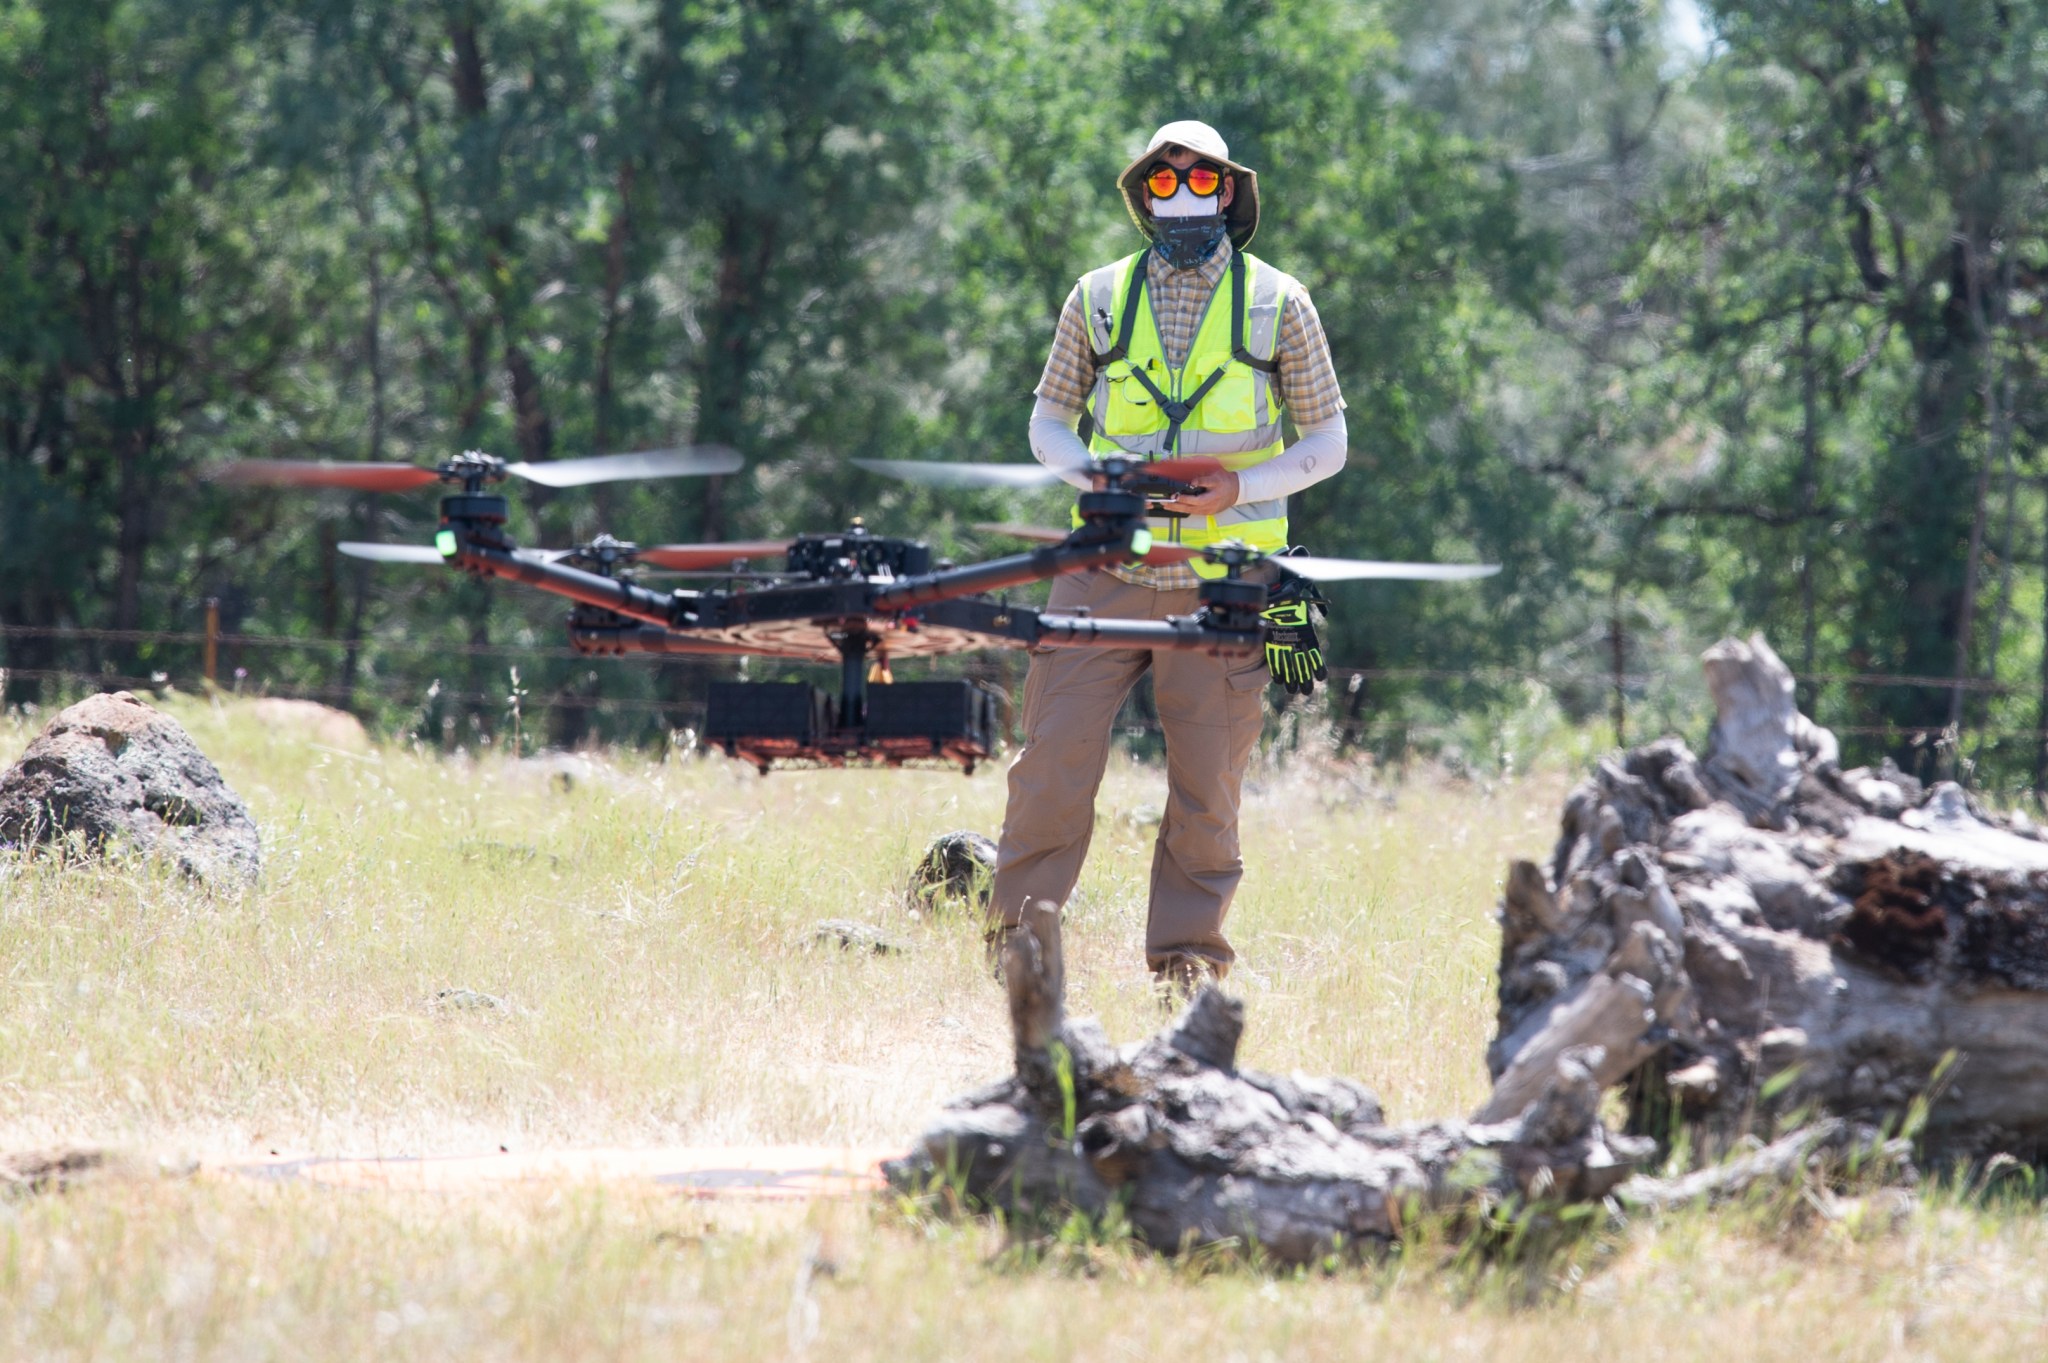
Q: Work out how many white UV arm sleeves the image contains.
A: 2